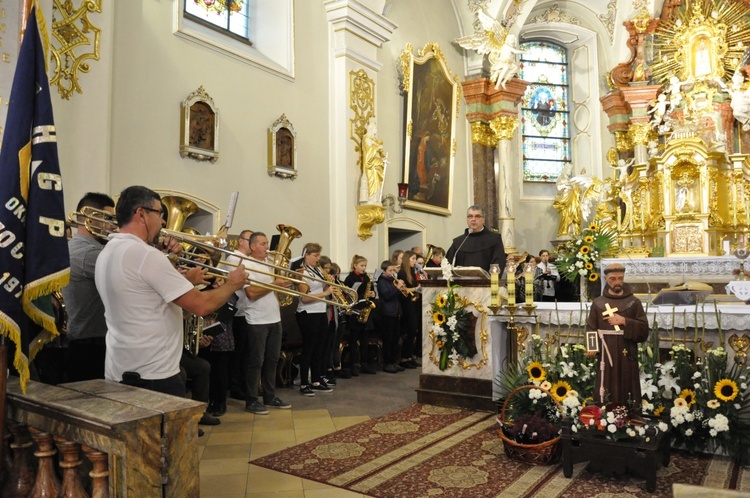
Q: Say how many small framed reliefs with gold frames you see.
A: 2